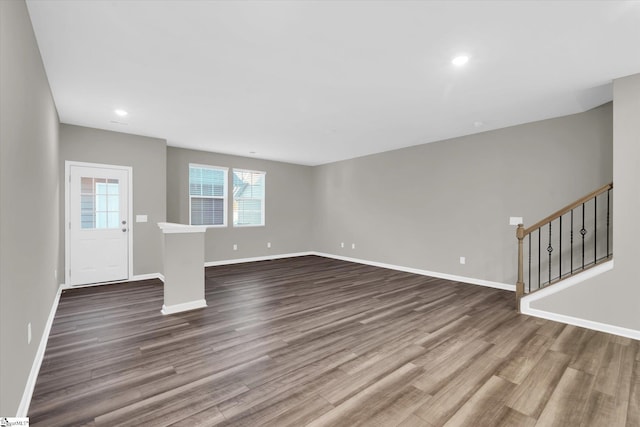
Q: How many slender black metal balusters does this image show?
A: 8